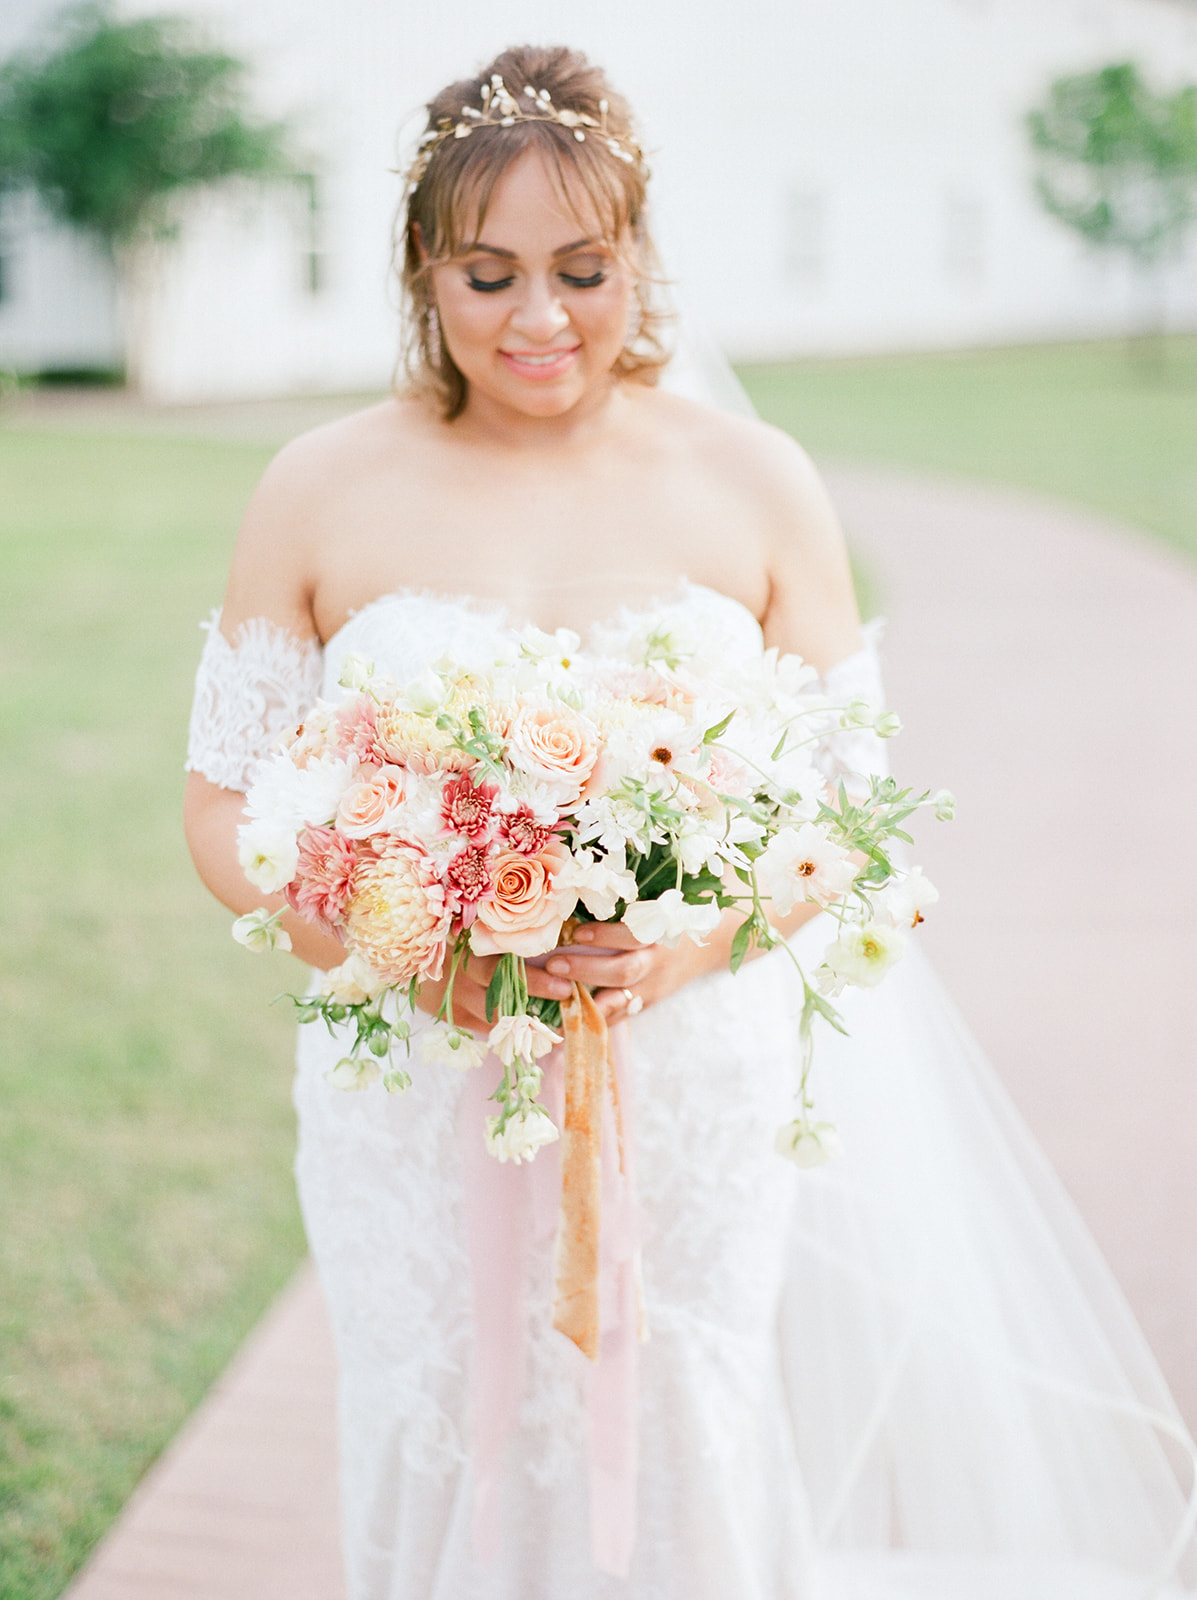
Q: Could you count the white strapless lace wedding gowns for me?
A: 1